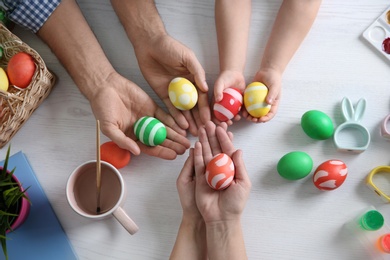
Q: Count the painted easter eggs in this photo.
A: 12